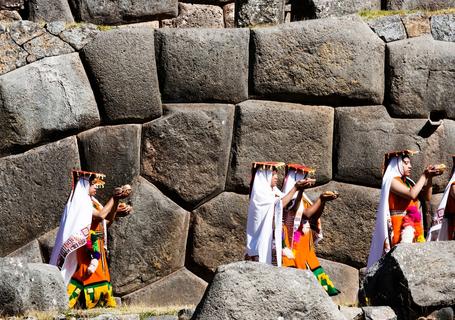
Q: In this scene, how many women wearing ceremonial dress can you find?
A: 5